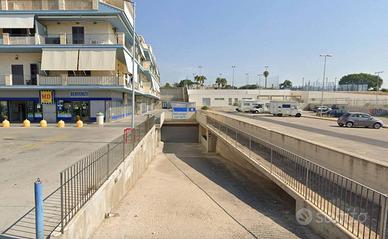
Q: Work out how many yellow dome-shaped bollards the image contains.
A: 5